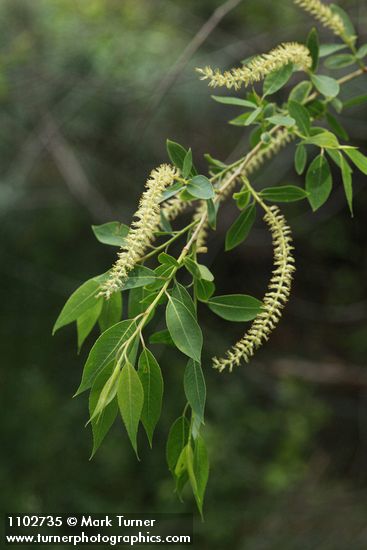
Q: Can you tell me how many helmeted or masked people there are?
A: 0